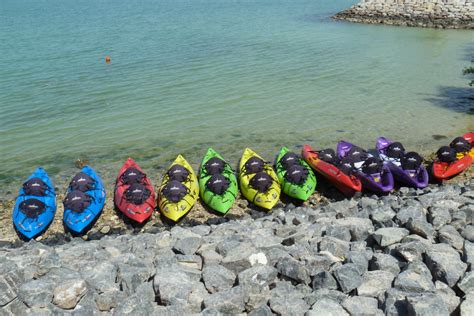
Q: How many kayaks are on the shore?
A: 11